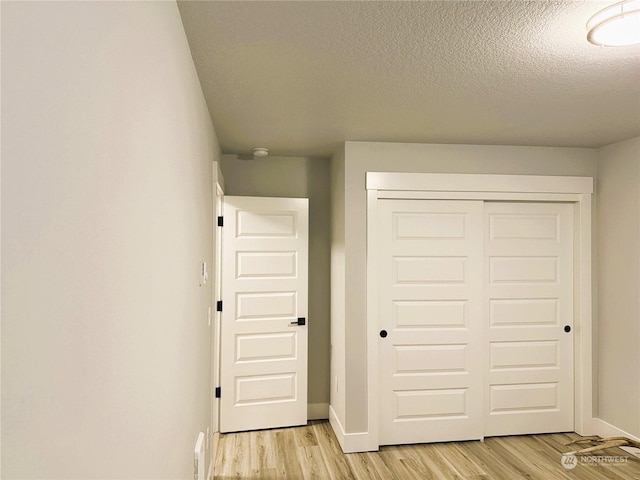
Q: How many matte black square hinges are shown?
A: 3